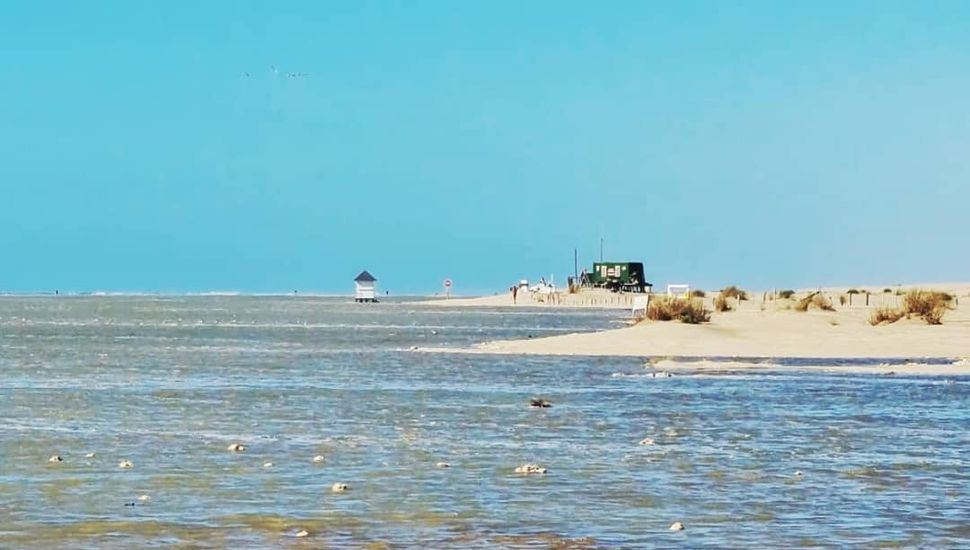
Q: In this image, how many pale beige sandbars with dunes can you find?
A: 1